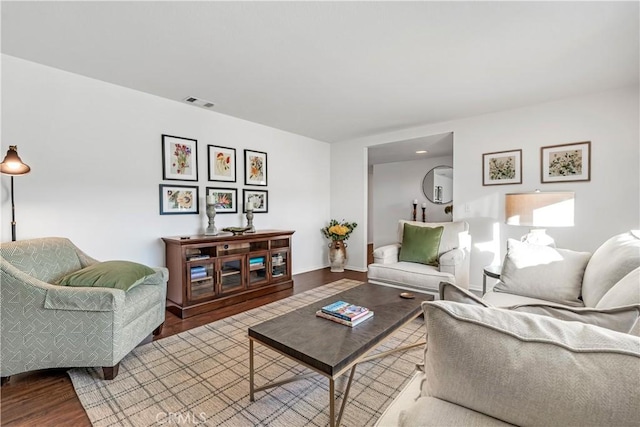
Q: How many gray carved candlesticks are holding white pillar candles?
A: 2